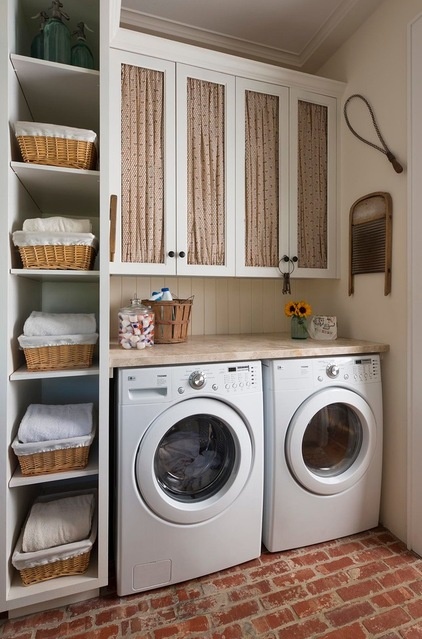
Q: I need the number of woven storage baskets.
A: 5